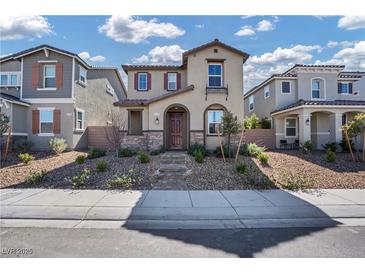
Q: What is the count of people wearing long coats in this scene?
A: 0